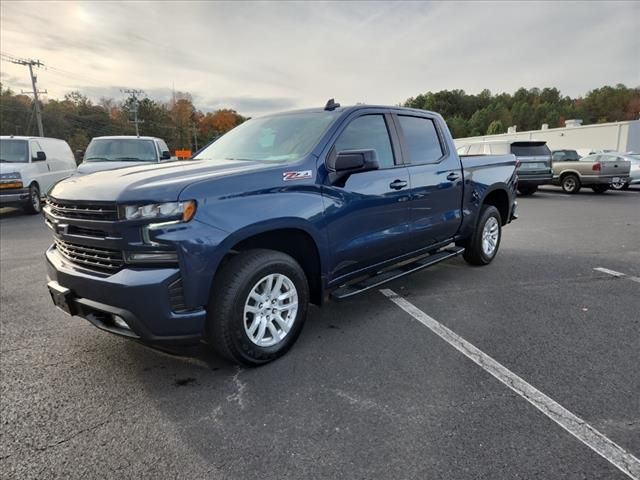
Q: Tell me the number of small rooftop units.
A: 3